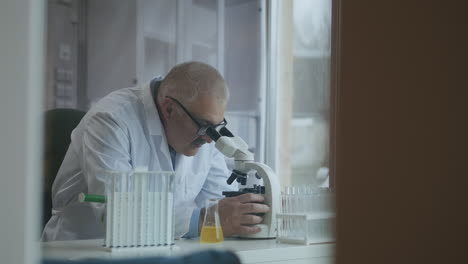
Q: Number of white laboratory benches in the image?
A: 1